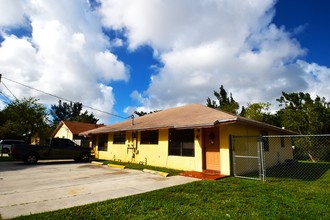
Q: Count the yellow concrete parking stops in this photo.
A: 3